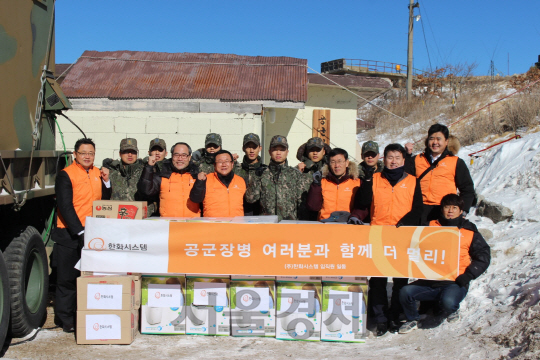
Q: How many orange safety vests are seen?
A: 7